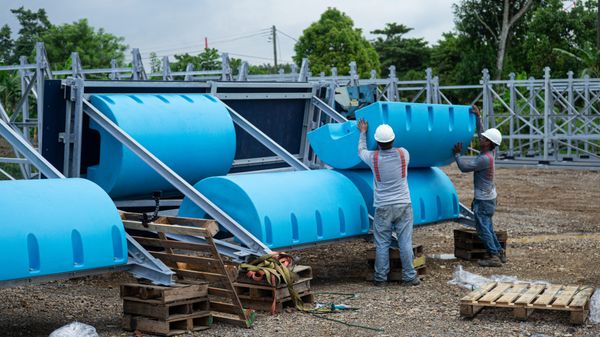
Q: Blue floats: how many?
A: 5